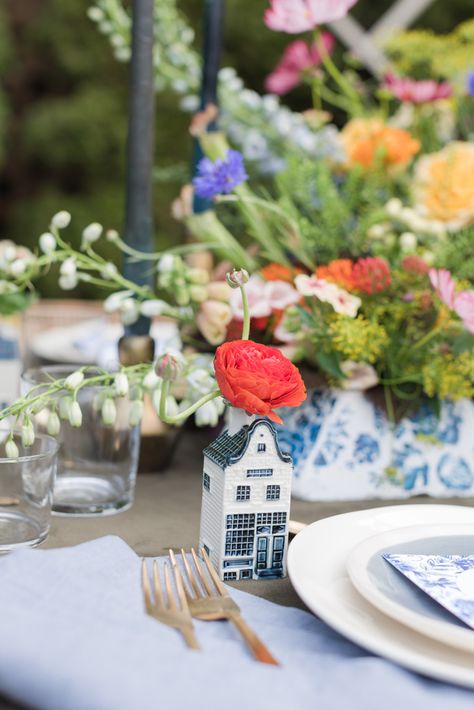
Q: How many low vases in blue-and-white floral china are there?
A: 1